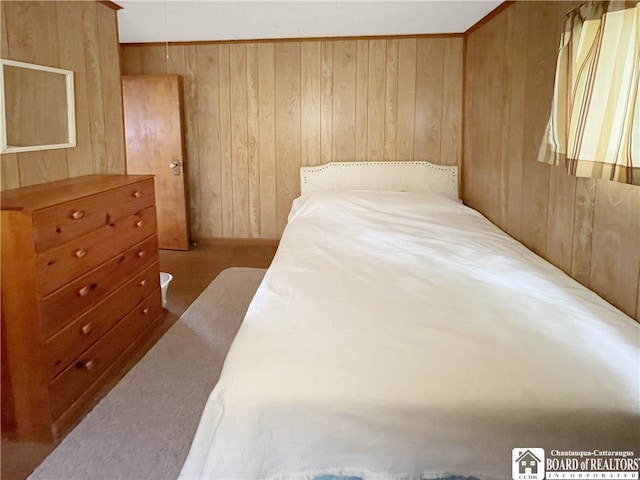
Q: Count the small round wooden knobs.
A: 10